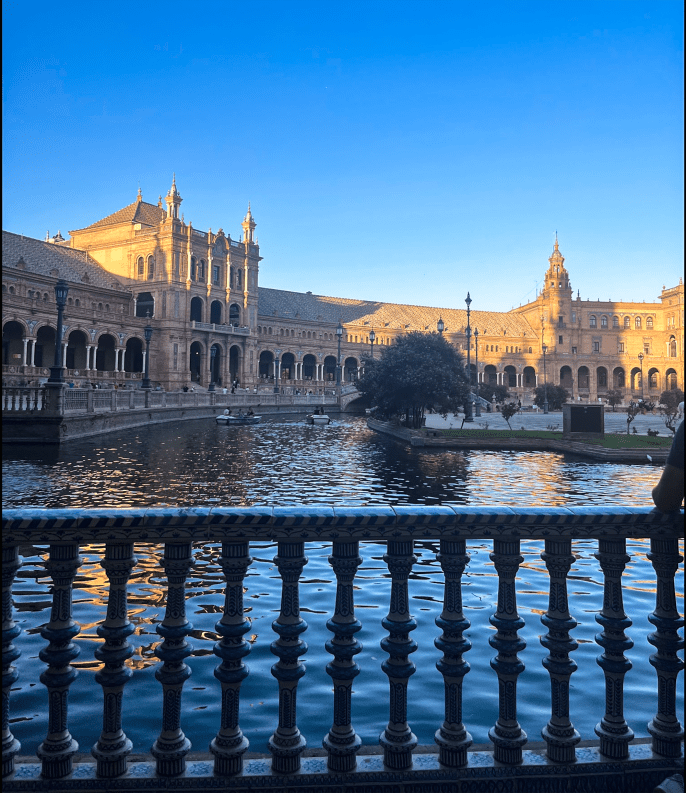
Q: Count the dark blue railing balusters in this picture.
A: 13